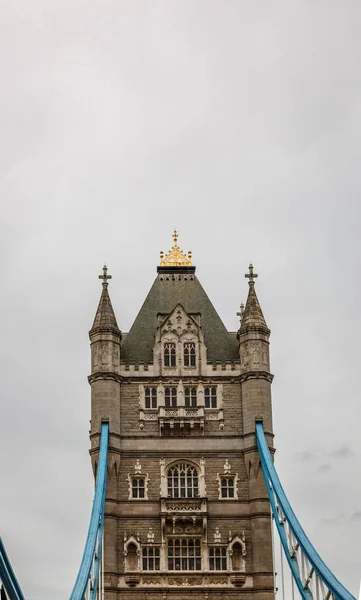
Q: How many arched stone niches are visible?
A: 2